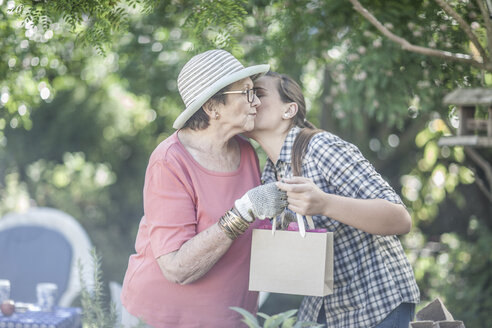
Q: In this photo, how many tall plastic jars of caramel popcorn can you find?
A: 0